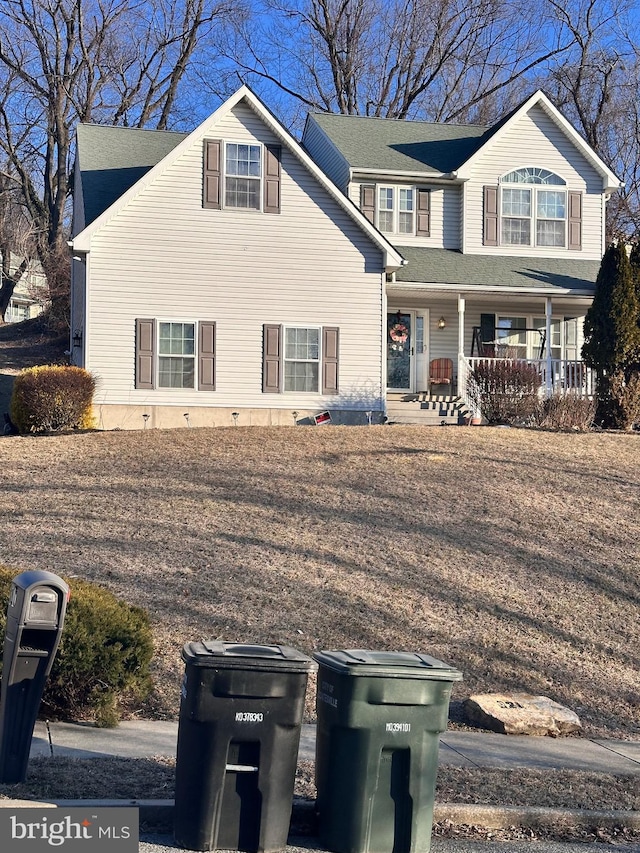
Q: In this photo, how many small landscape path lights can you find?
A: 5